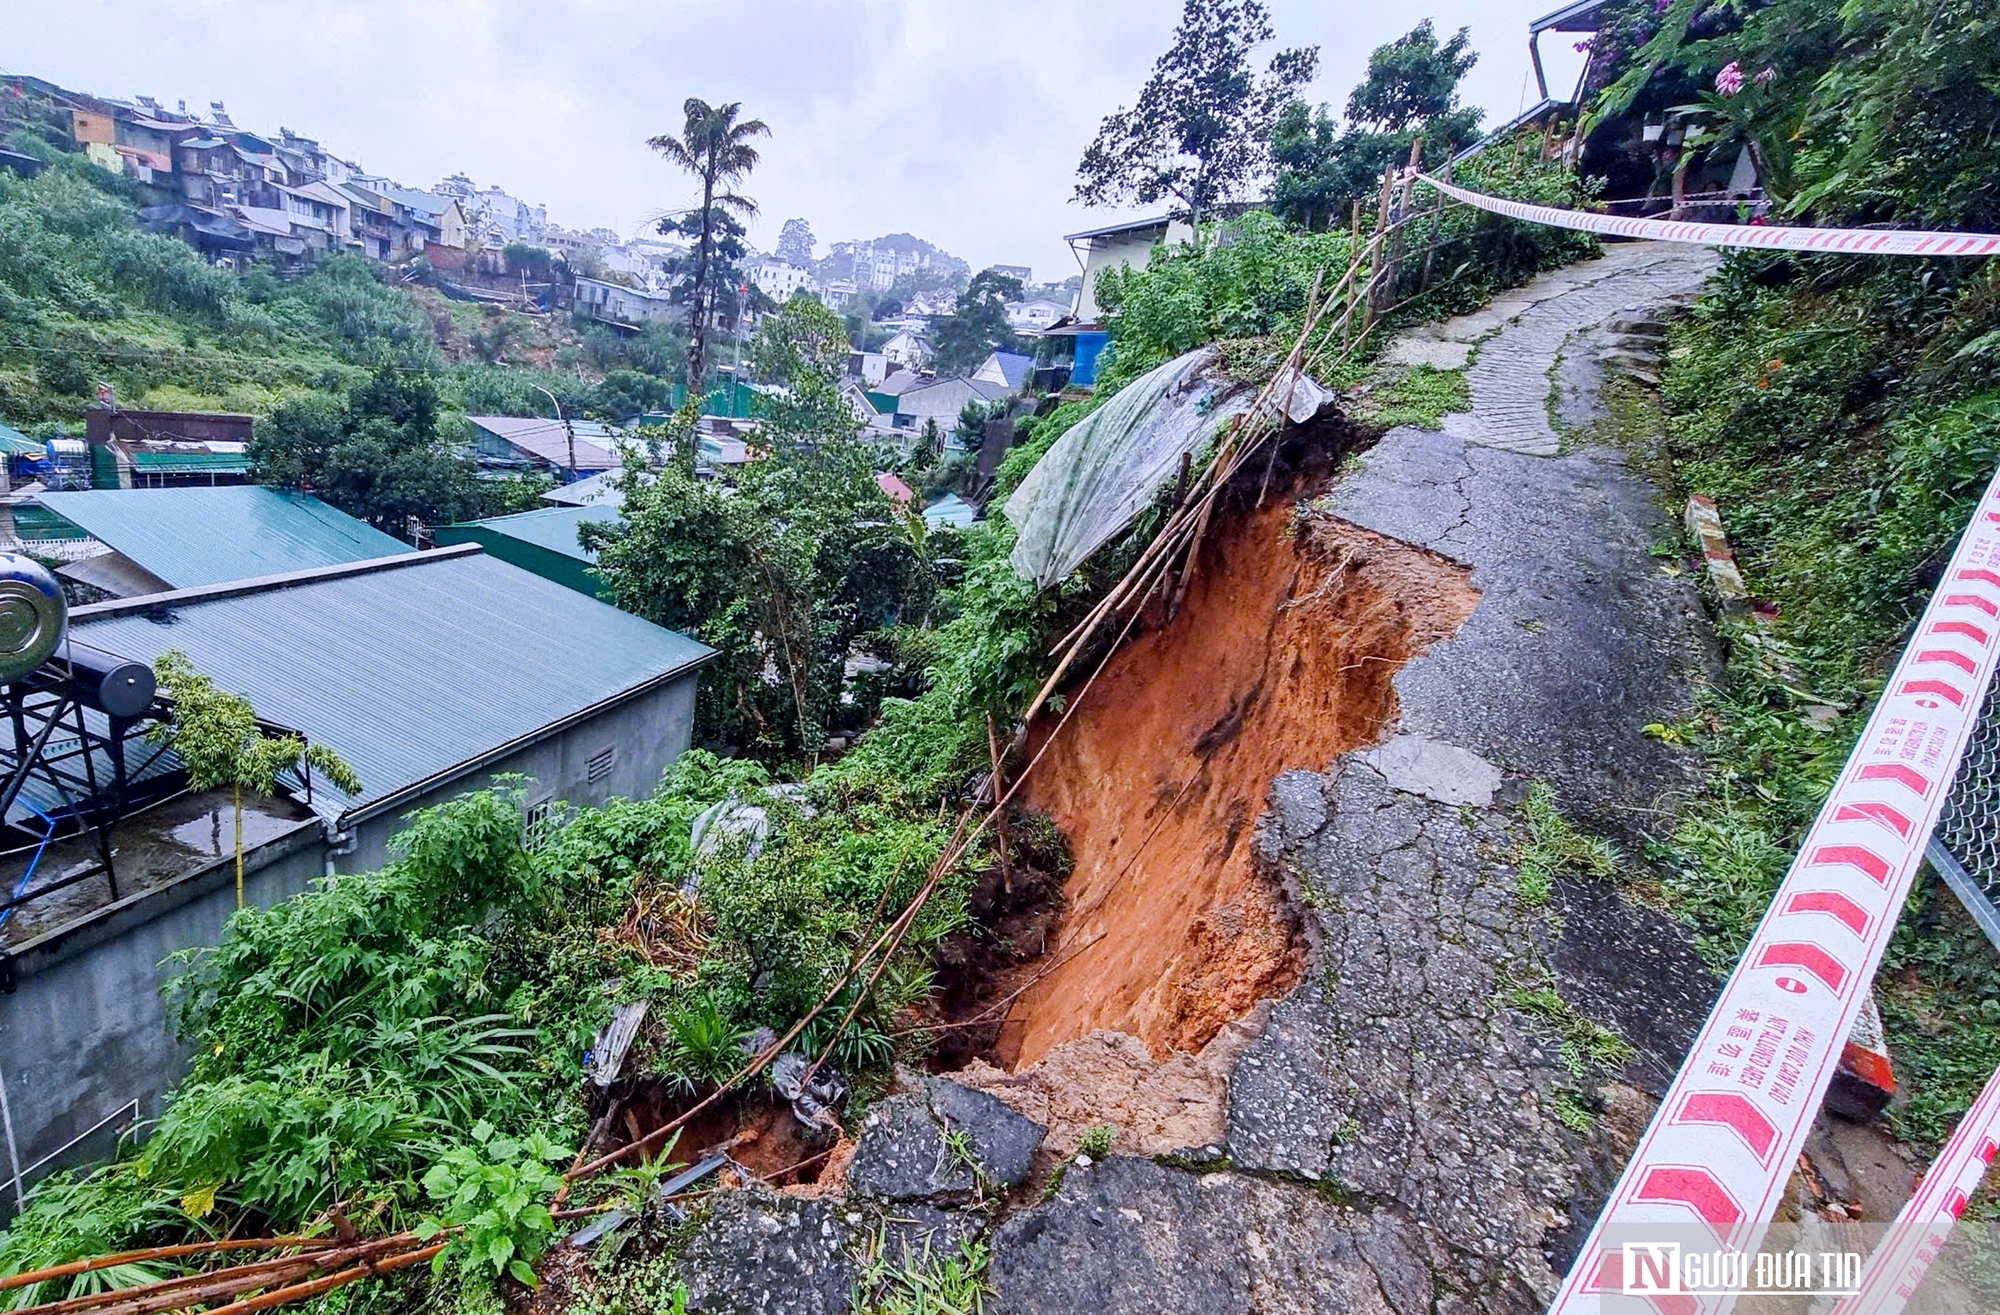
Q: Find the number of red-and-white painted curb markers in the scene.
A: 2